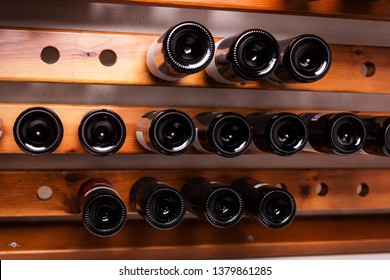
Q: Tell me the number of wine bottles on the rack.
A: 14